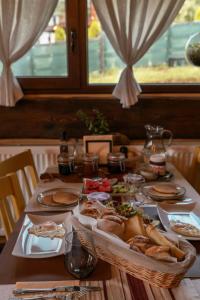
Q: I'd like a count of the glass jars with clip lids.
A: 3